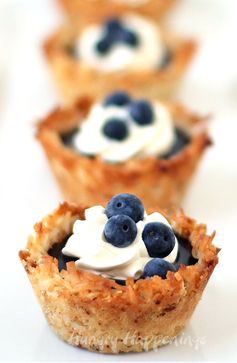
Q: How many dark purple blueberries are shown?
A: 10